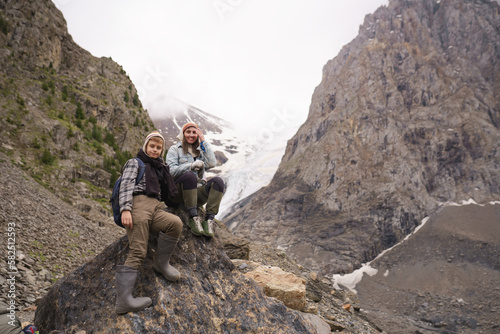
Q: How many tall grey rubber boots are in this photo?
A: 2